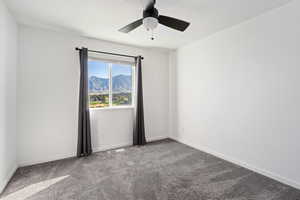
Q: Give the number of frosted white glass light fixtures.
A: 1